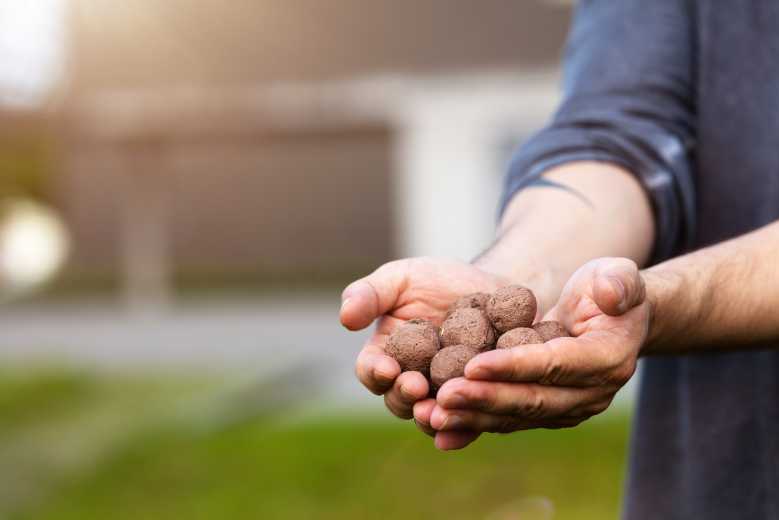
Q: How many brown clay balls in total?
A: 7